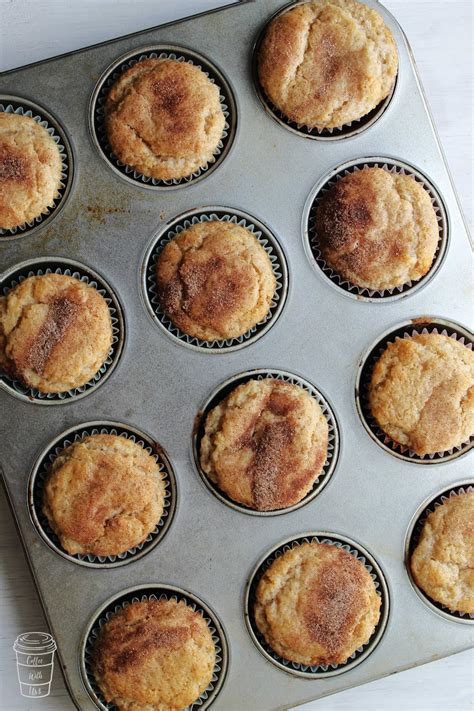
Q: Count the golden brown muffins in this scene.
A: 12